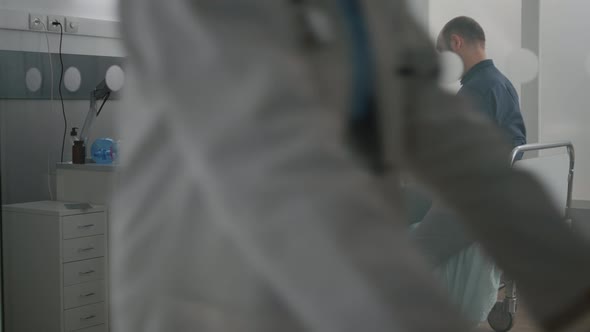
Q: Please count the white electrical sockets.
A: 3